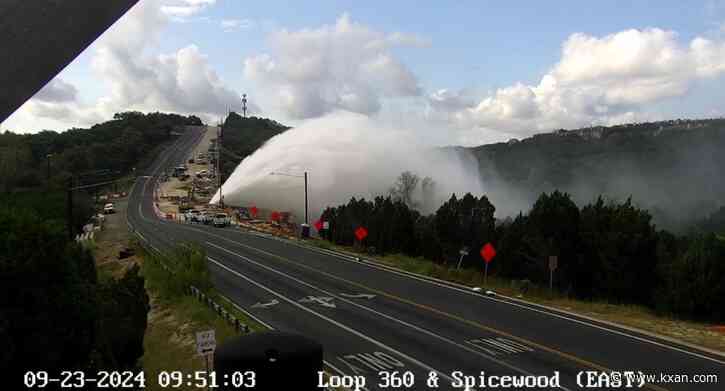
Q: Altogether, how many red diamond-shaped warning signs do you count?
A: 5